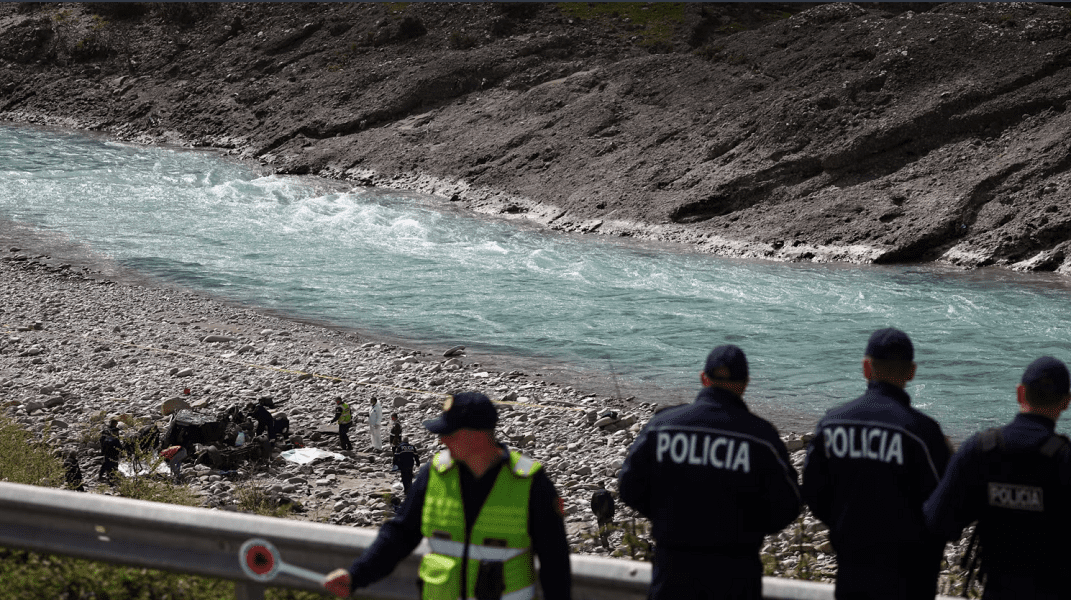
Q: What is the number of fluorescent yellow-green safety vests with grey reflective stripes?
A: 2